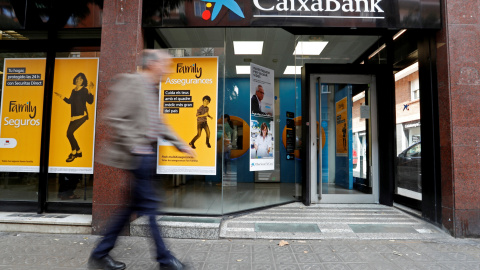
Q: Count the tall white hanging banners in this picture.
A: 1